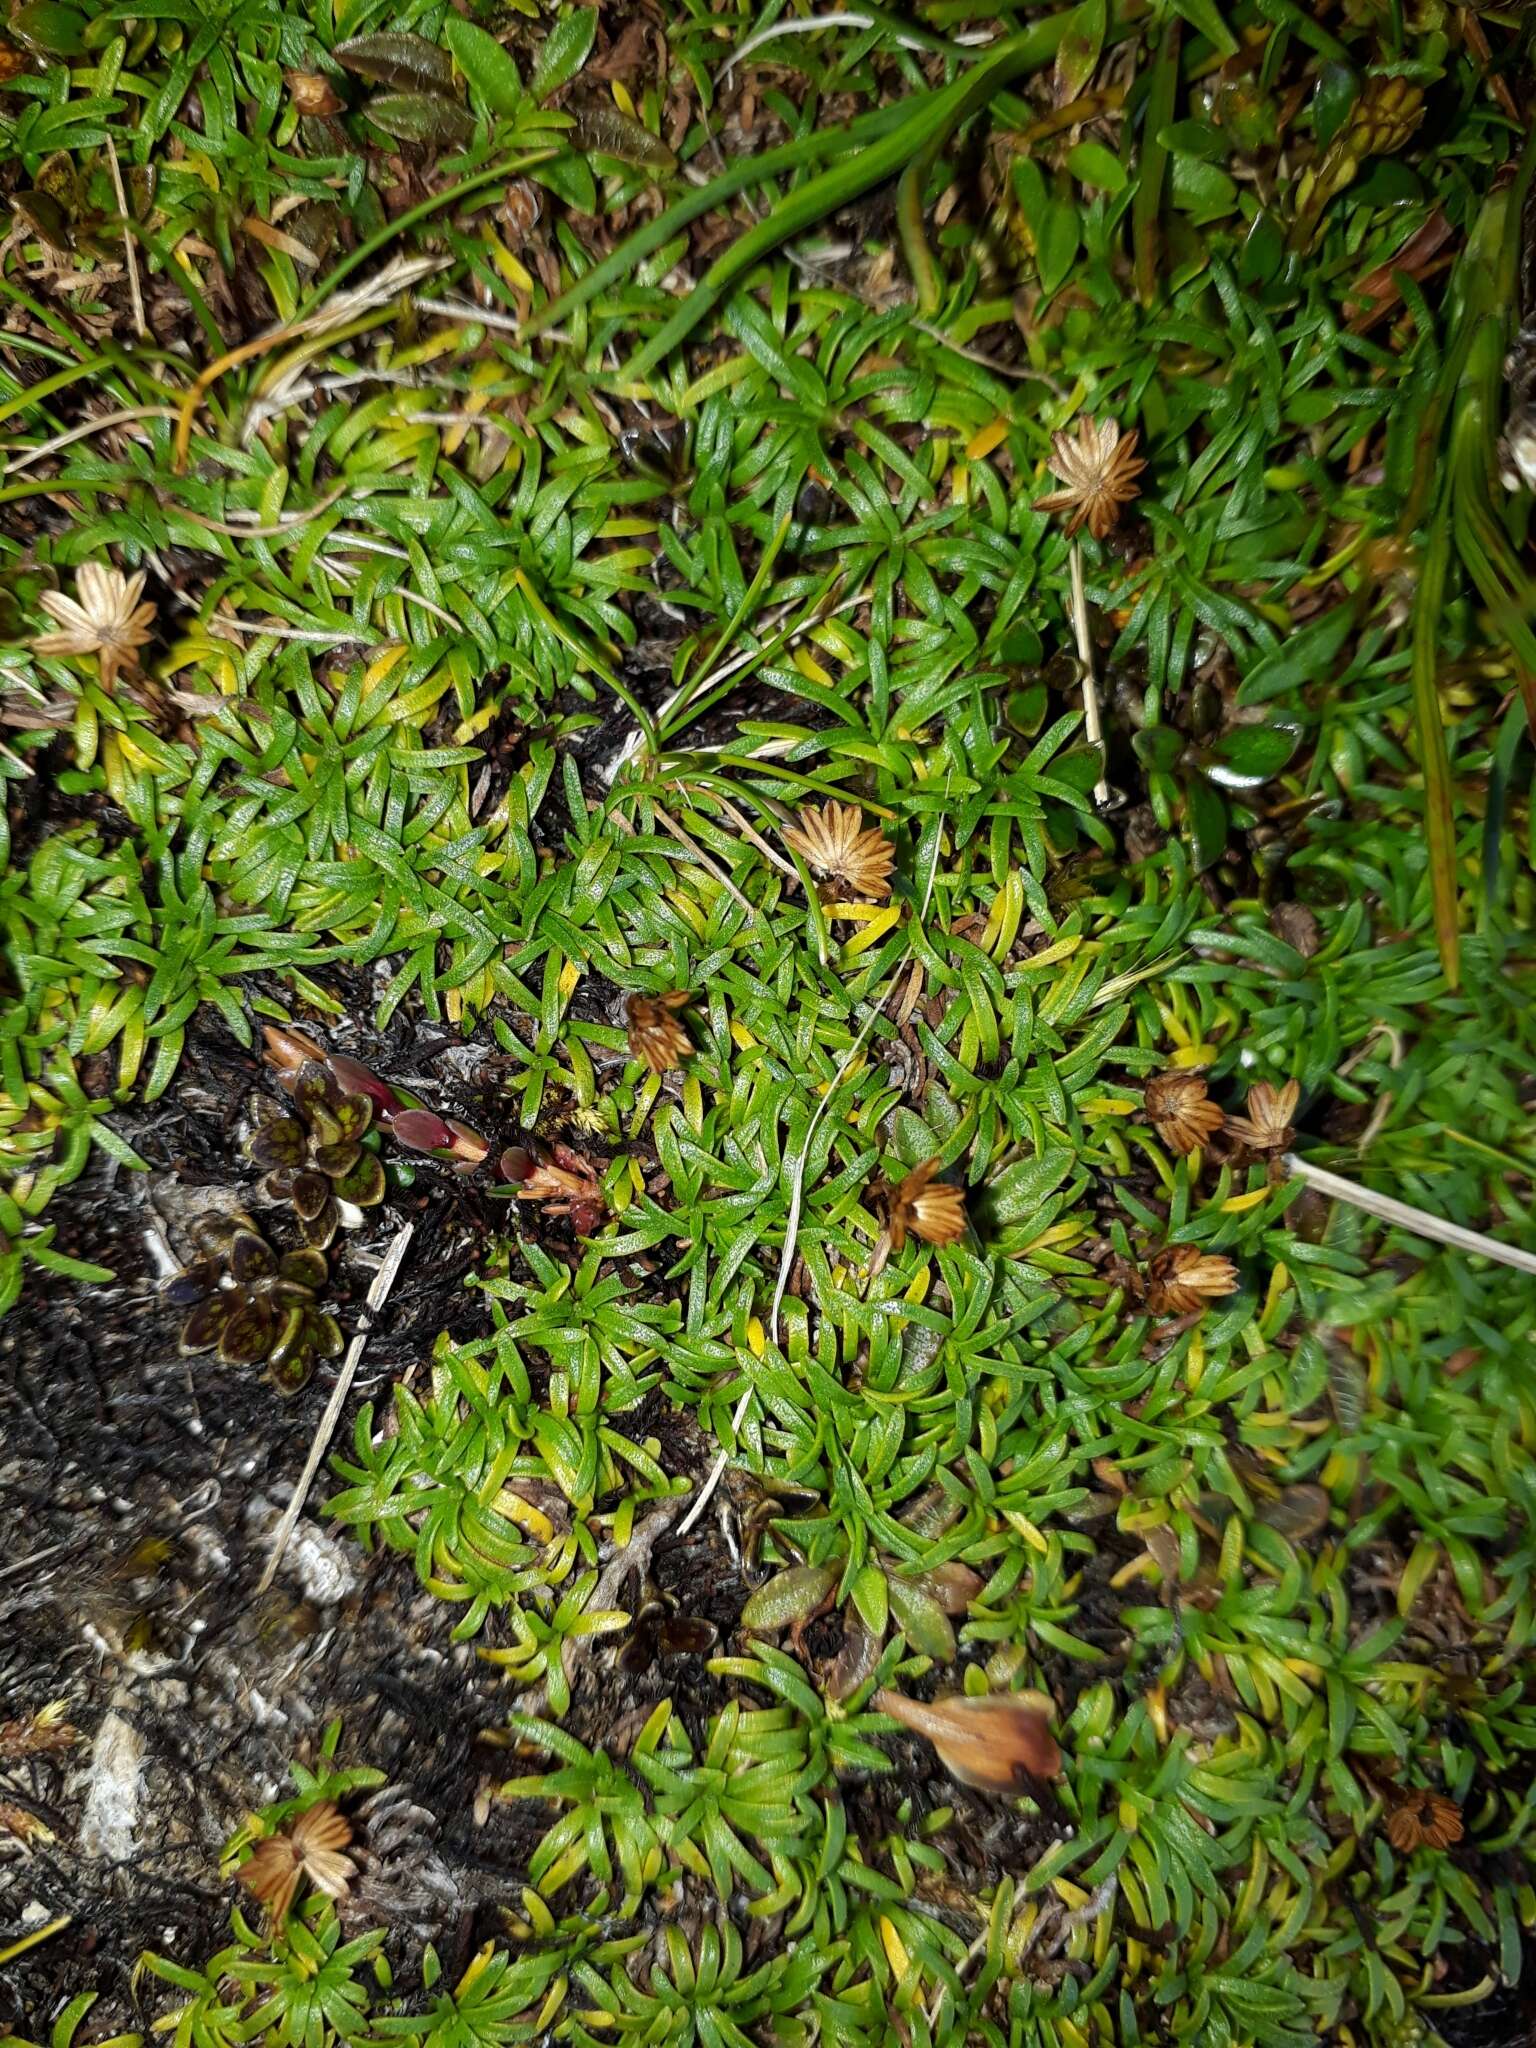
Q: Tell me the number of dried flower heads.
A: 10